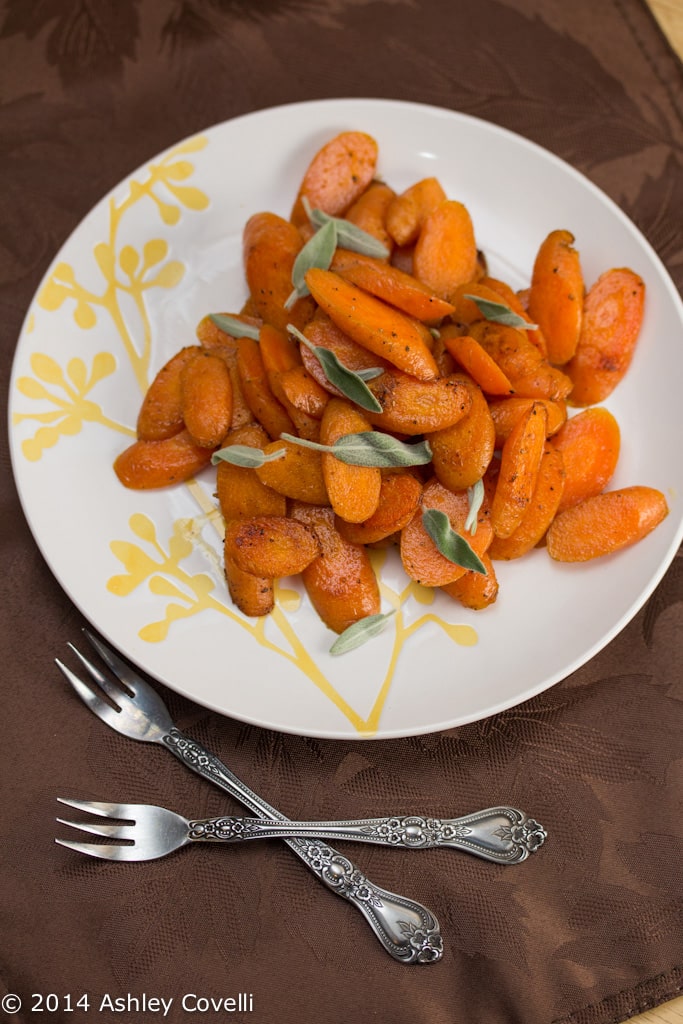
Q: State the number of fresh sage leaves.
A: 11